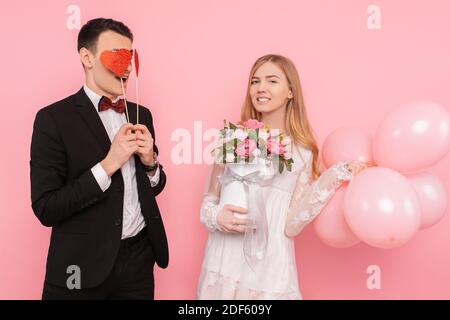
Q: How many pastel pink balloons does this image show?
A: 5